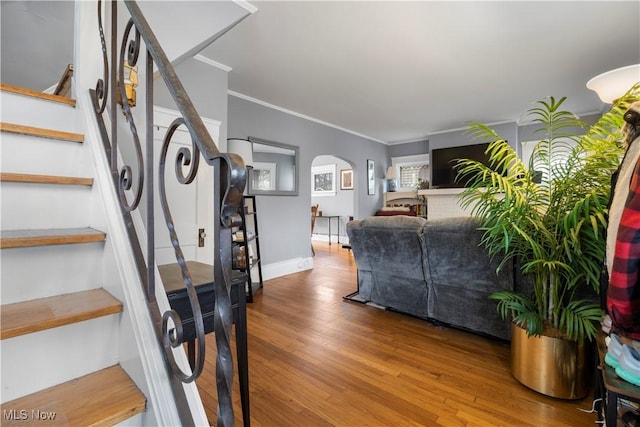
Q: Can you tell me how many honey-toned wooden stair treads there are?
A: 6